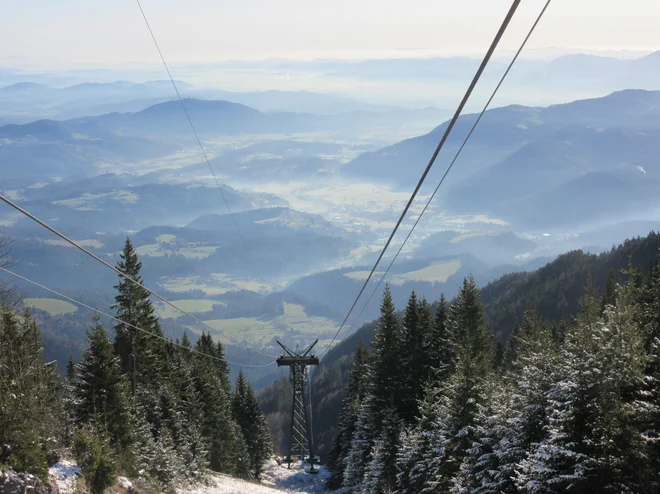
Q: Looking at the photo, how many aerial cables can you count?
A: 5